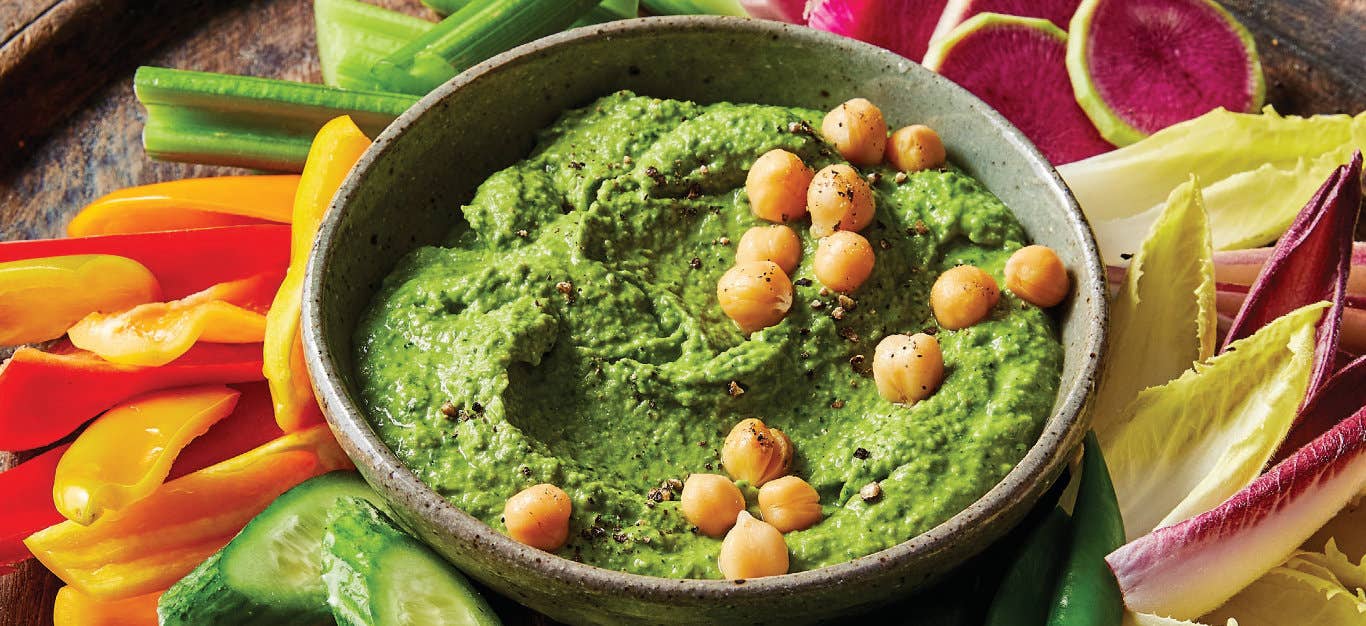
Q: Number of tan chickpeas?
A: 15